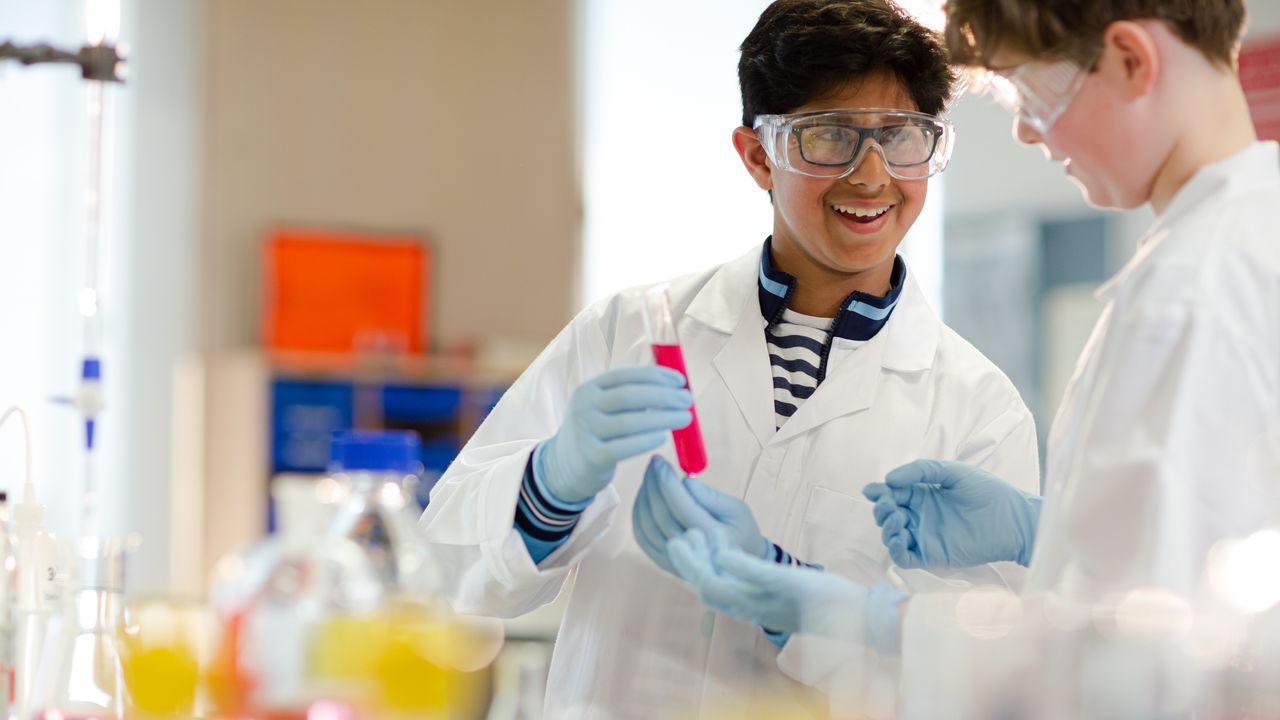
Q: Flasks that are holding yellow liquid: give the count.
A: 2